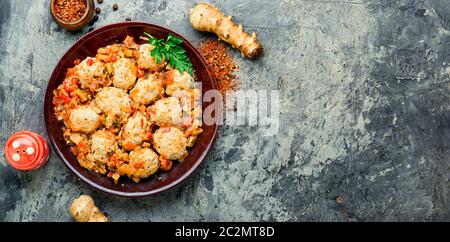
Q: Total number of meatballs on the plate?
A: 12